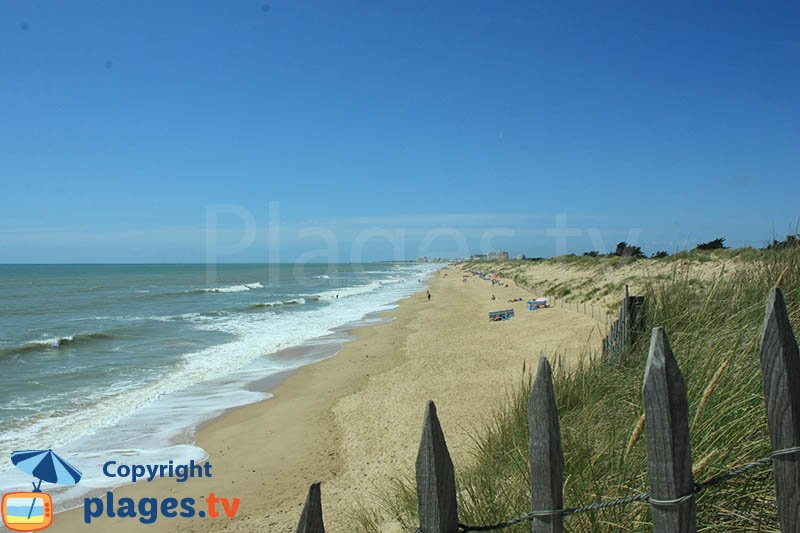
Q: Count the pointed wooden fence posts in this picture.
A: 5